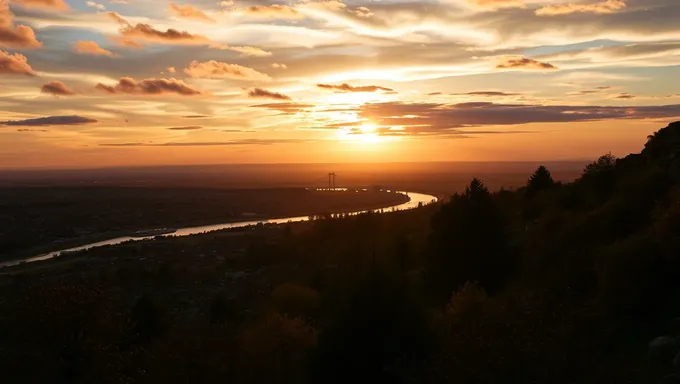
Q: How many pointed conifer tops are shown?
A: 2